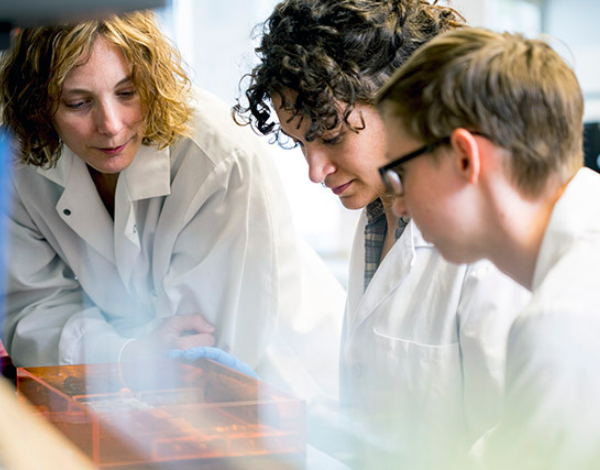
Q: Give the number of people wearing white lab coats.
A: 3